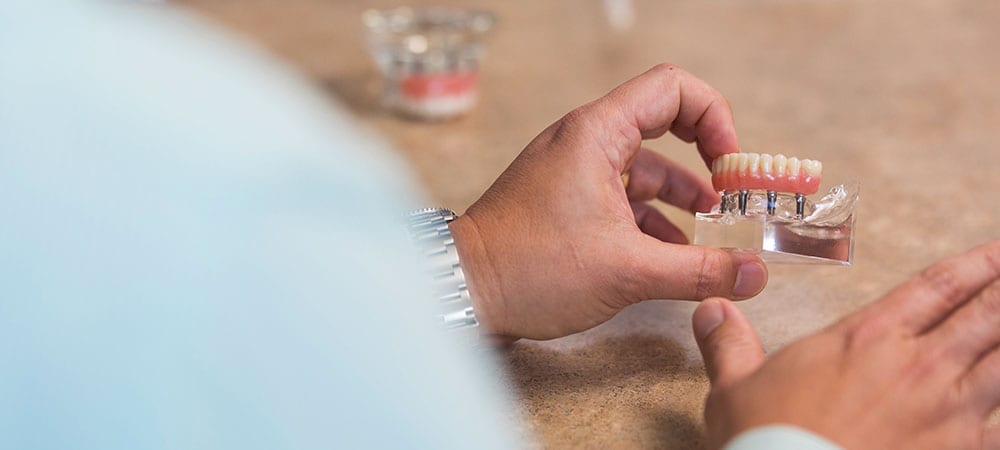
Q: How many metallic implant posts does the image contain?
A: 4